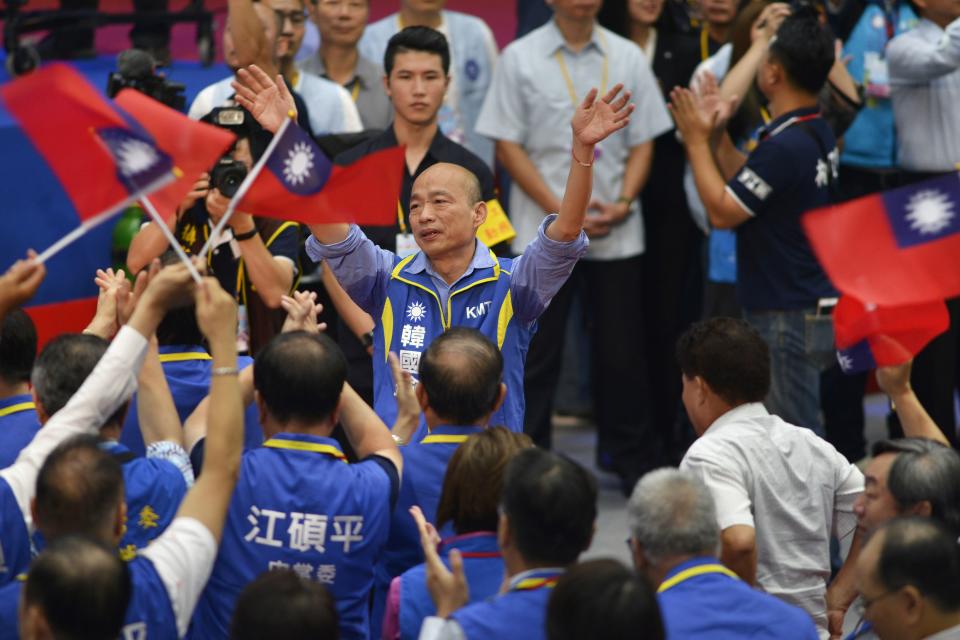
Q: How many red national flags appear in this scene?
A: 5